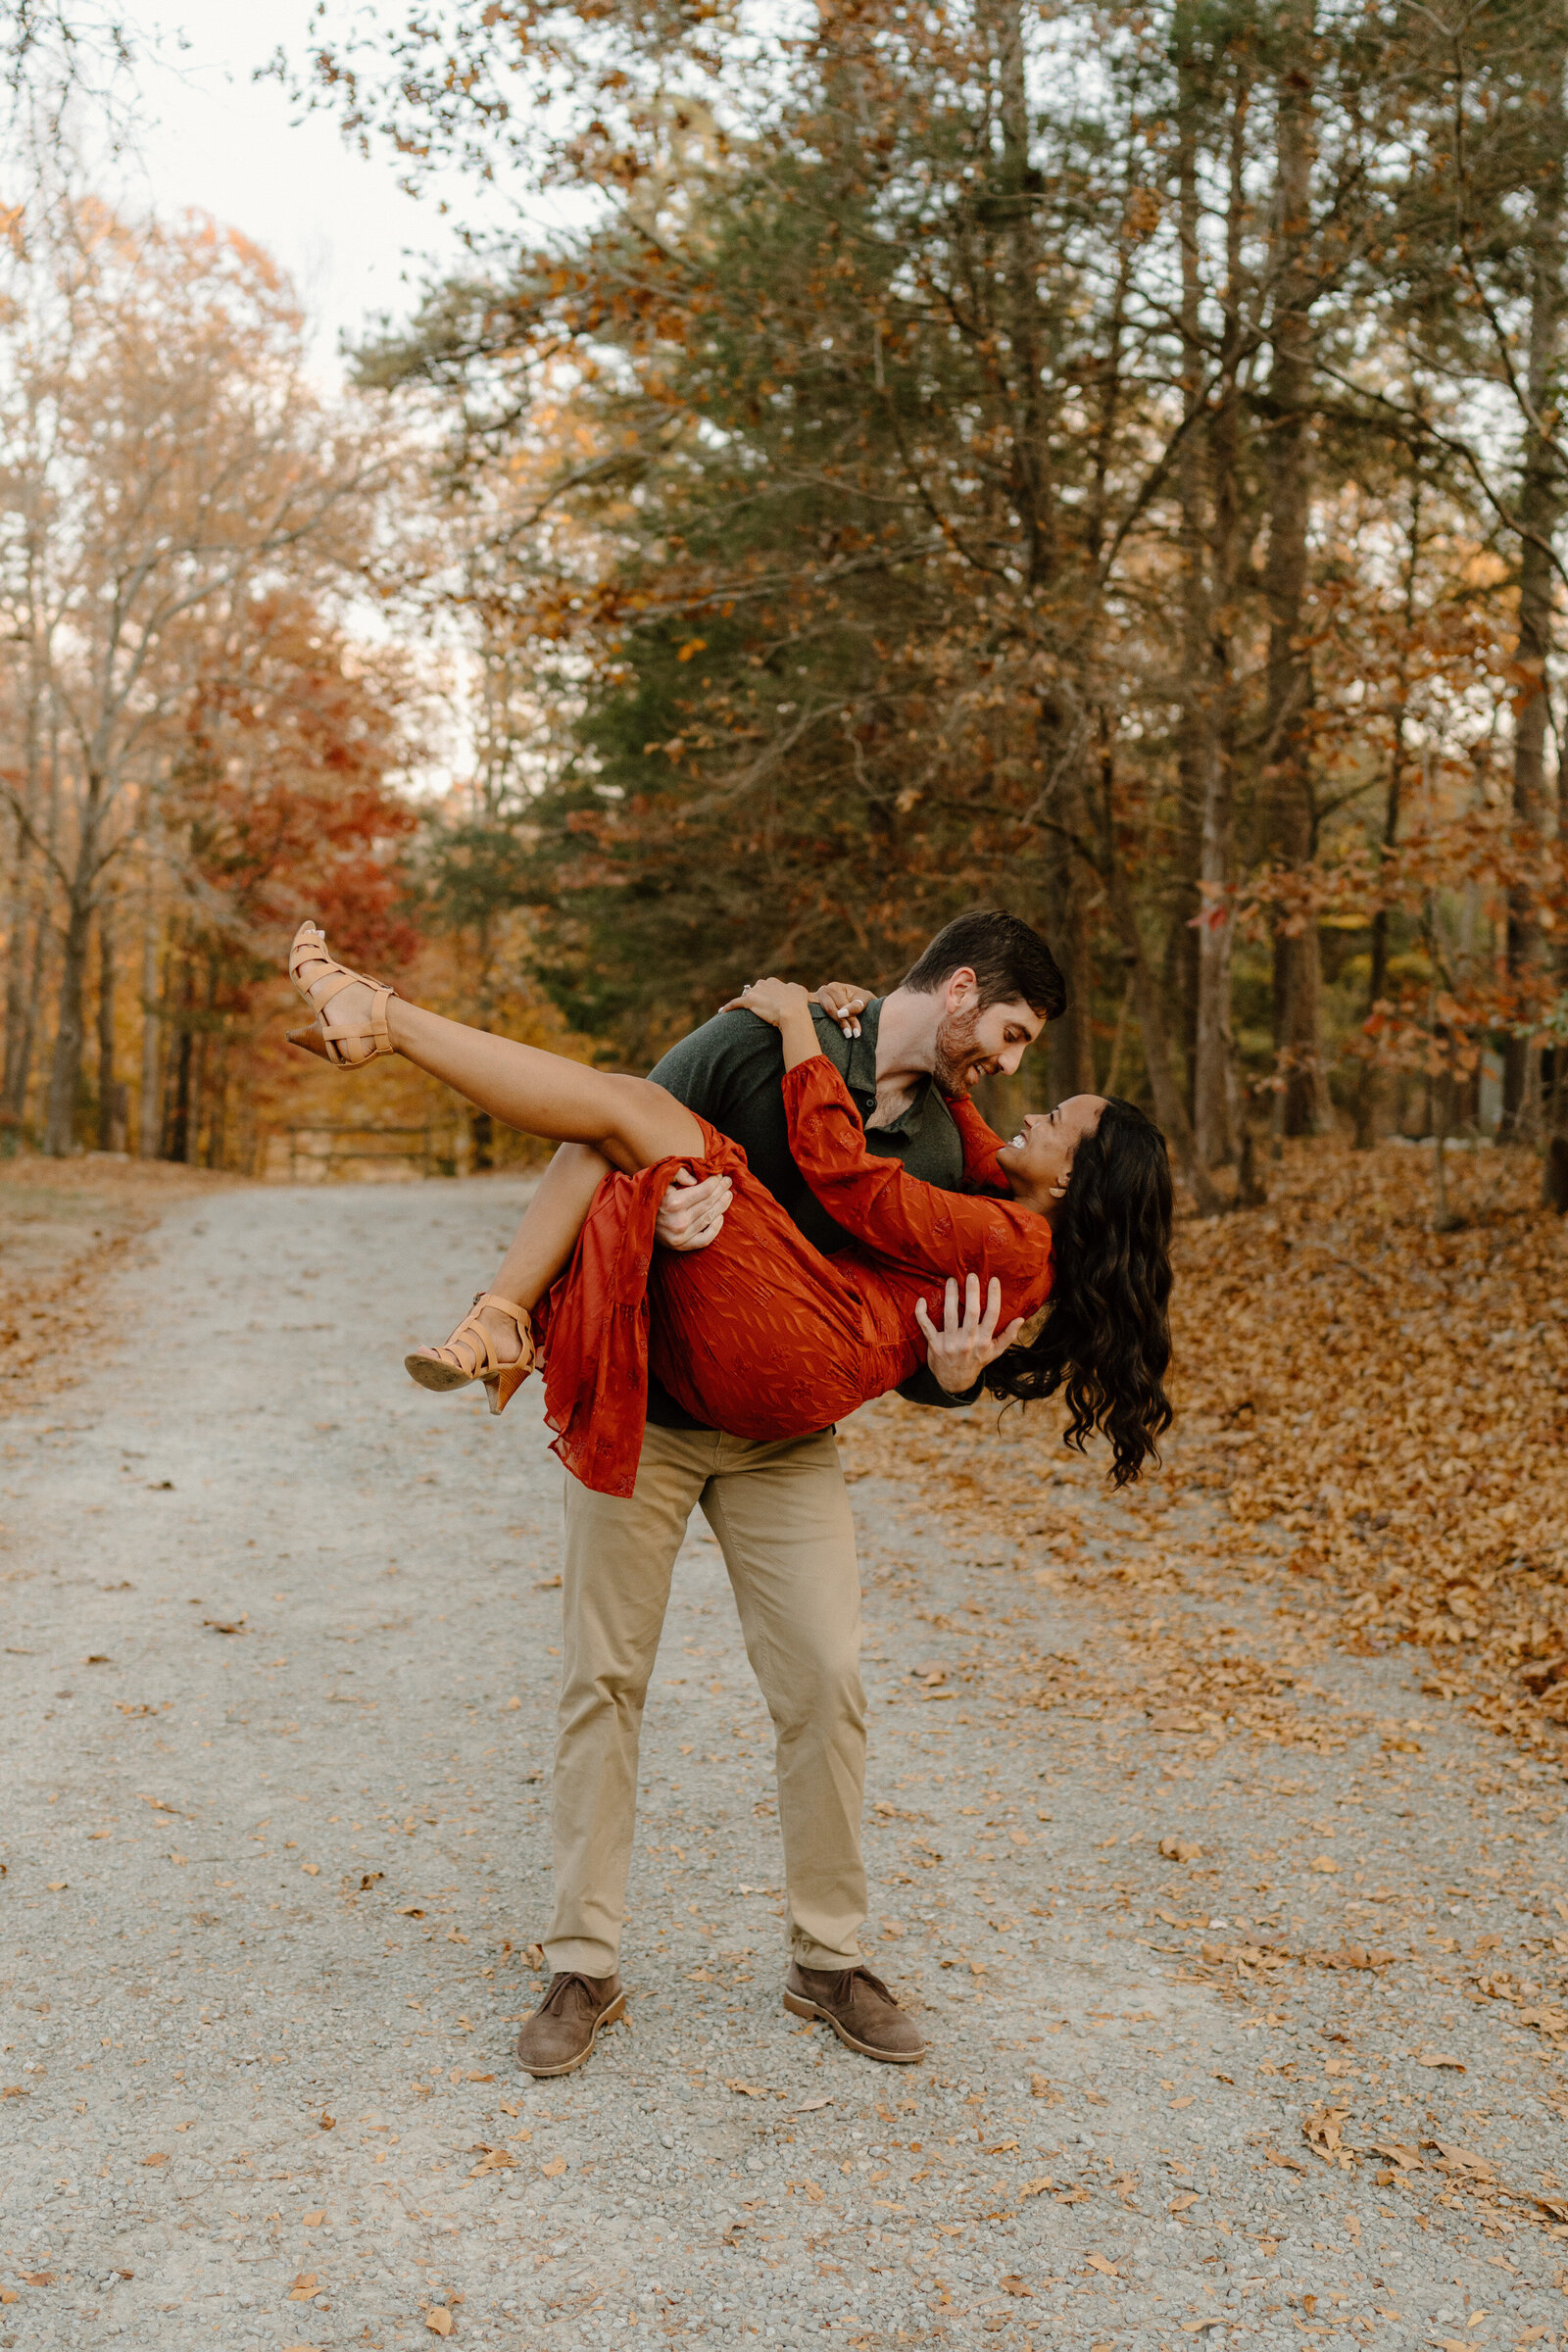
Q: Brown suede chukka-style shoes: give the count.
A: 2